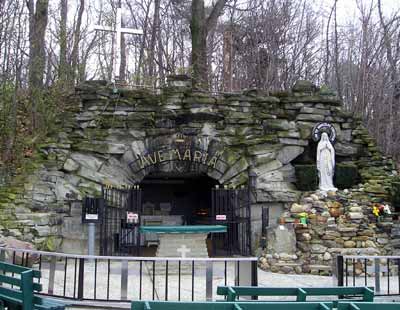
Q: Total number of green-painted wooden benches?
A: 4